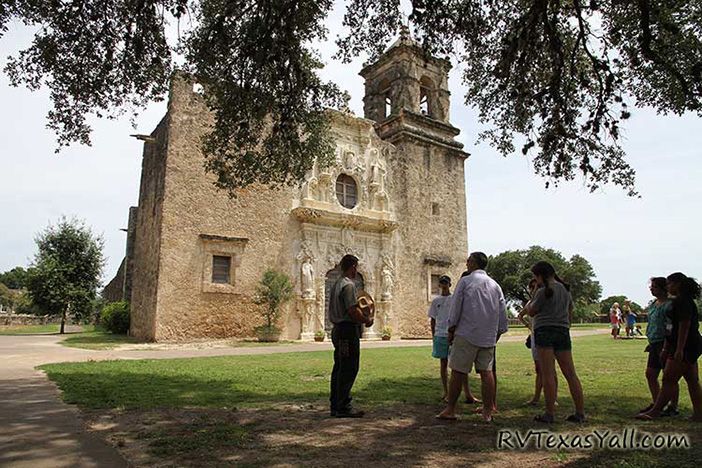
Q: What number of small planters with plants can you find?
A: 2